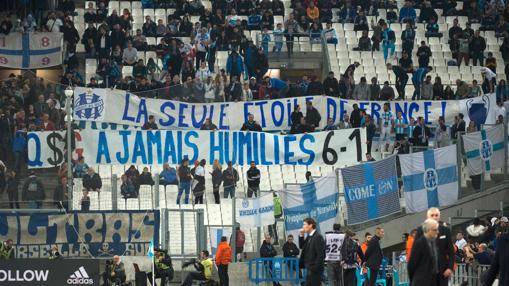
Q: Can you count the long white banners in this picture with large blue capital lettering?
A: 2